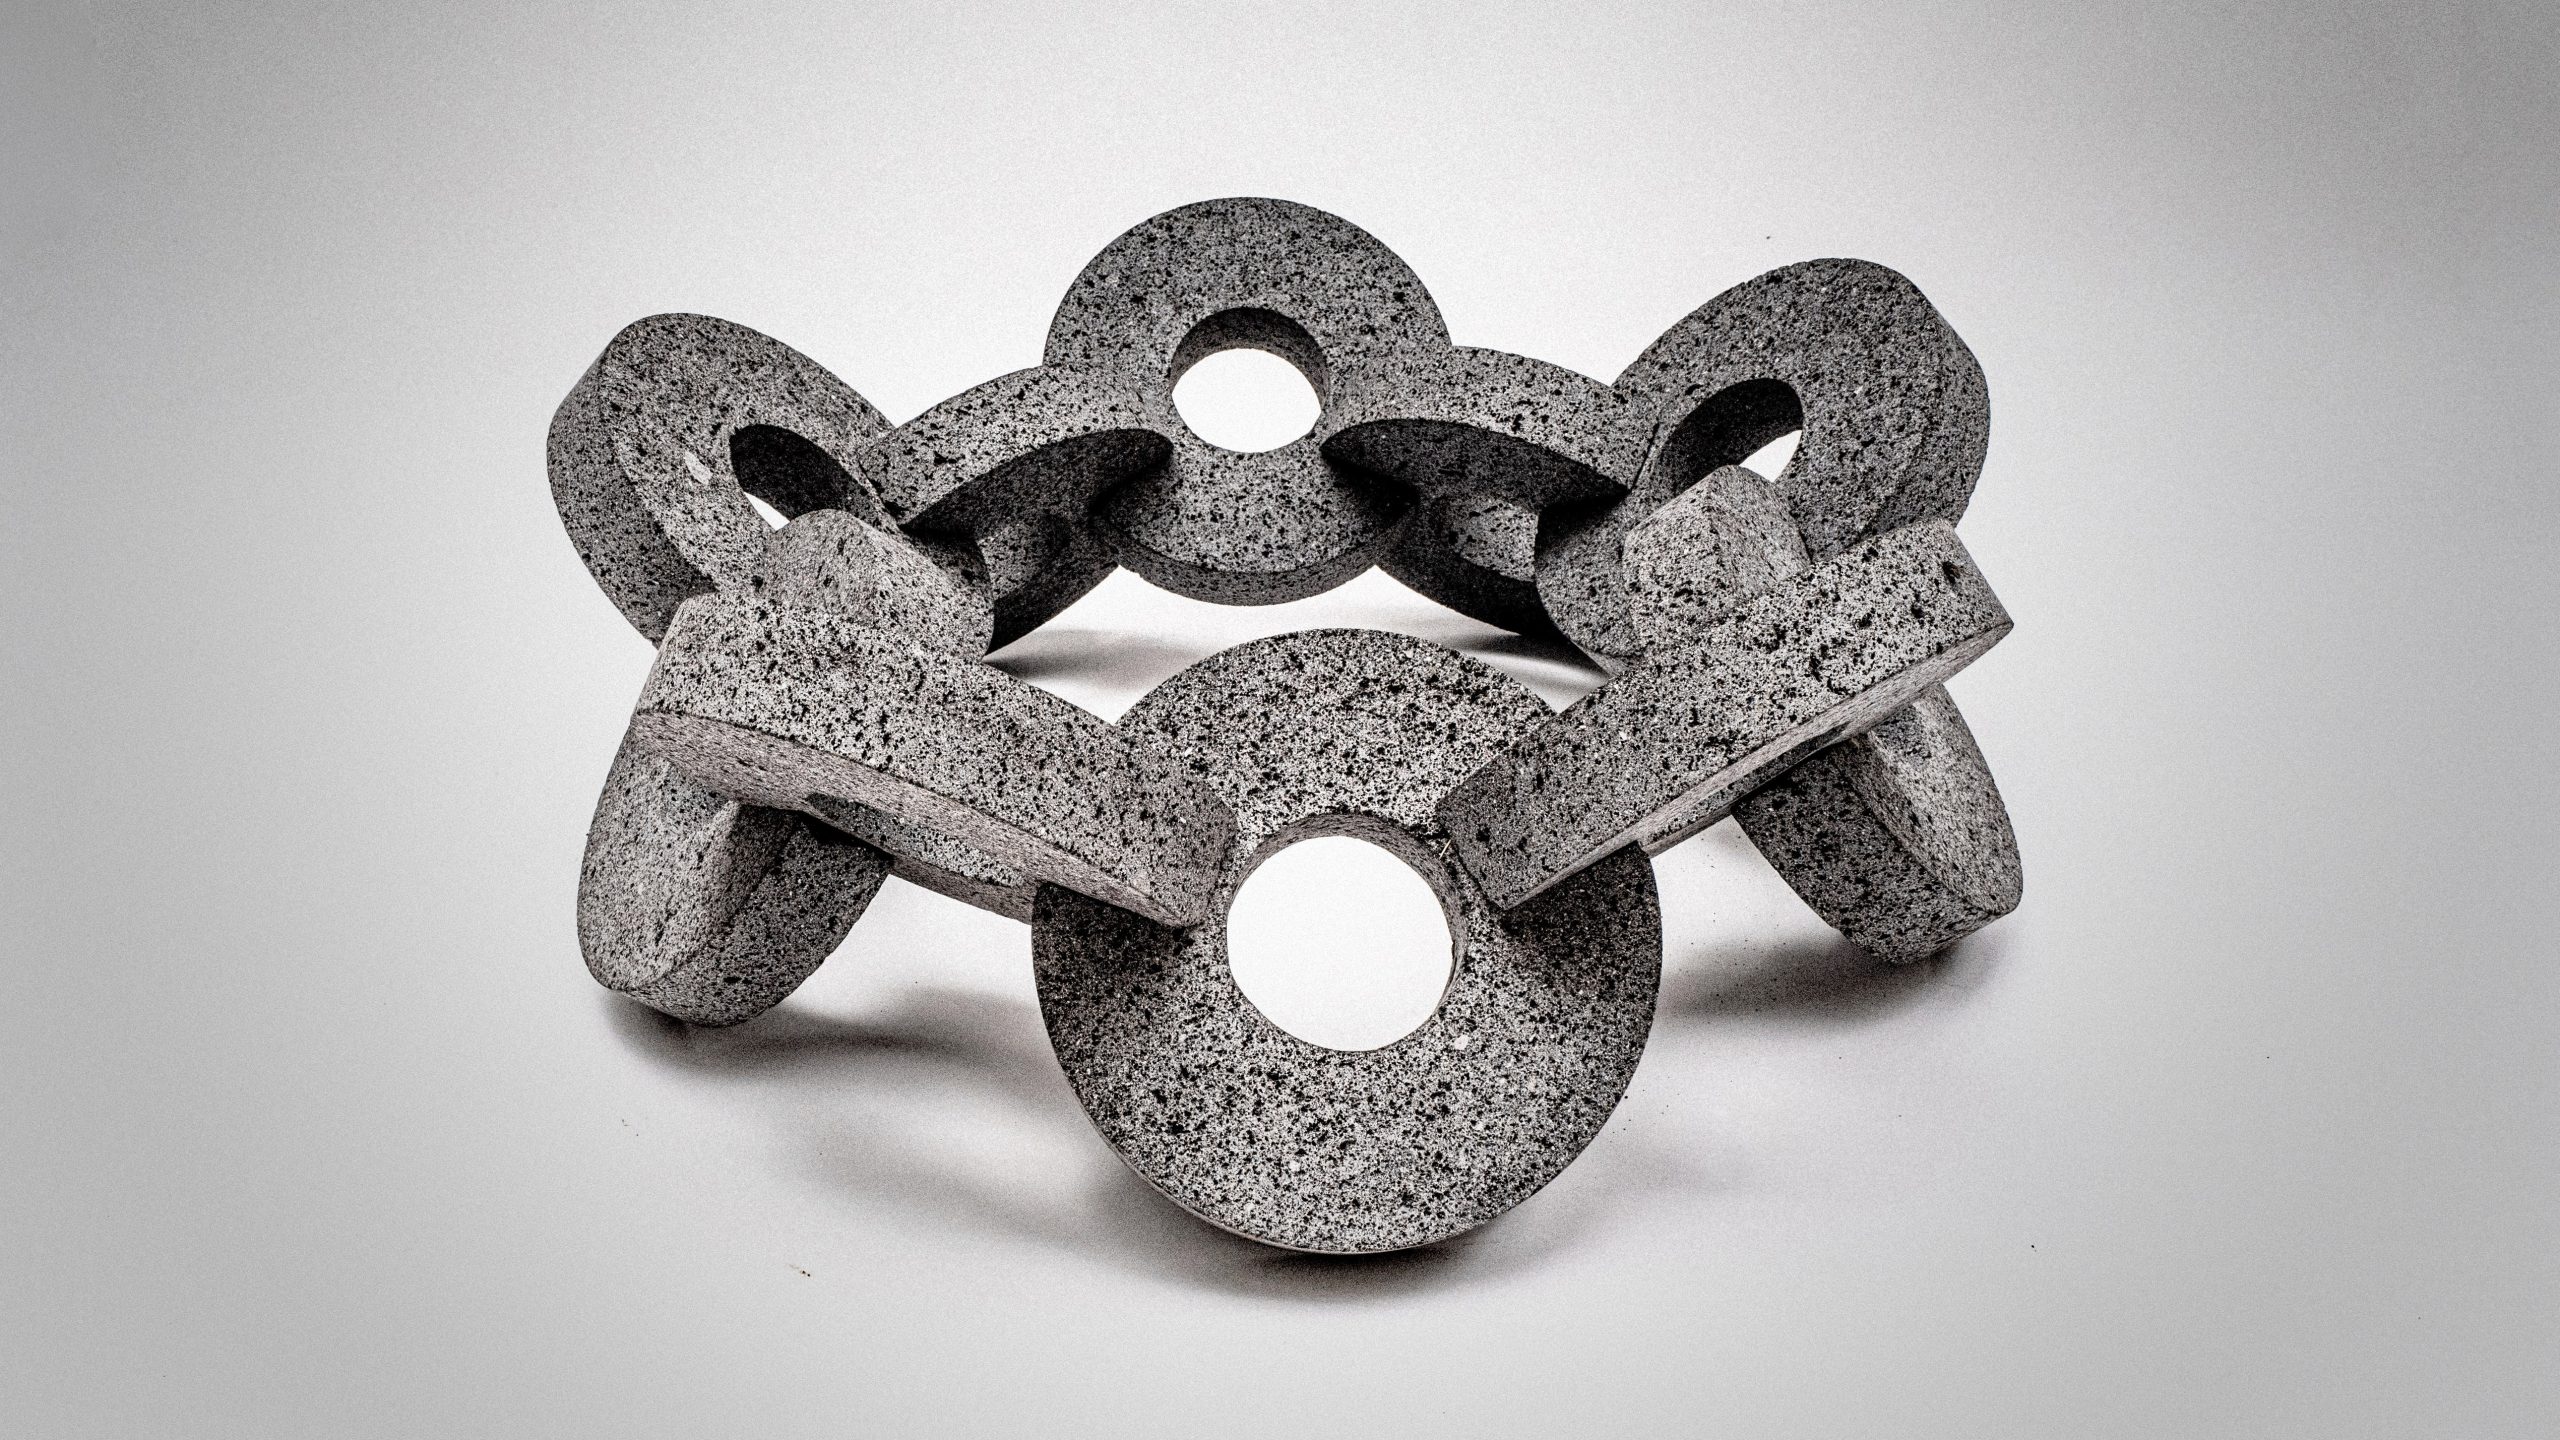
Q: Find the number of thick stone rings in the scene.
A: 10